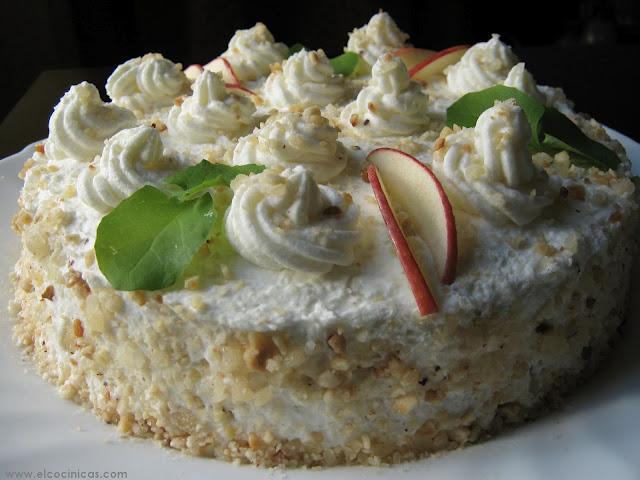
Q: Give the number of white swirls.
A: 13